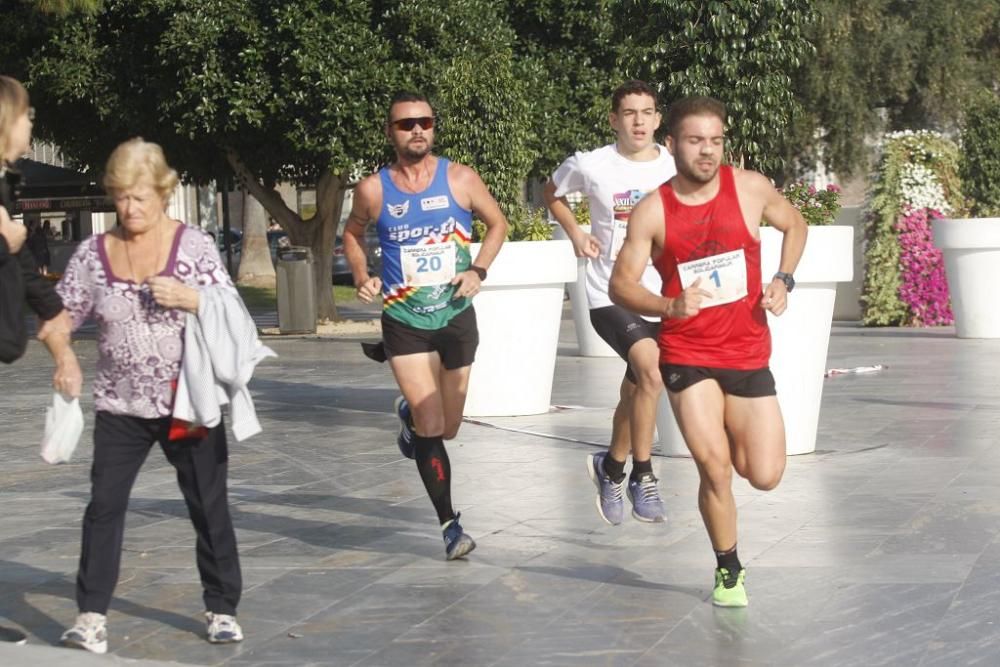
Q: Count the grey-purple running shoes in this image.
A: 2